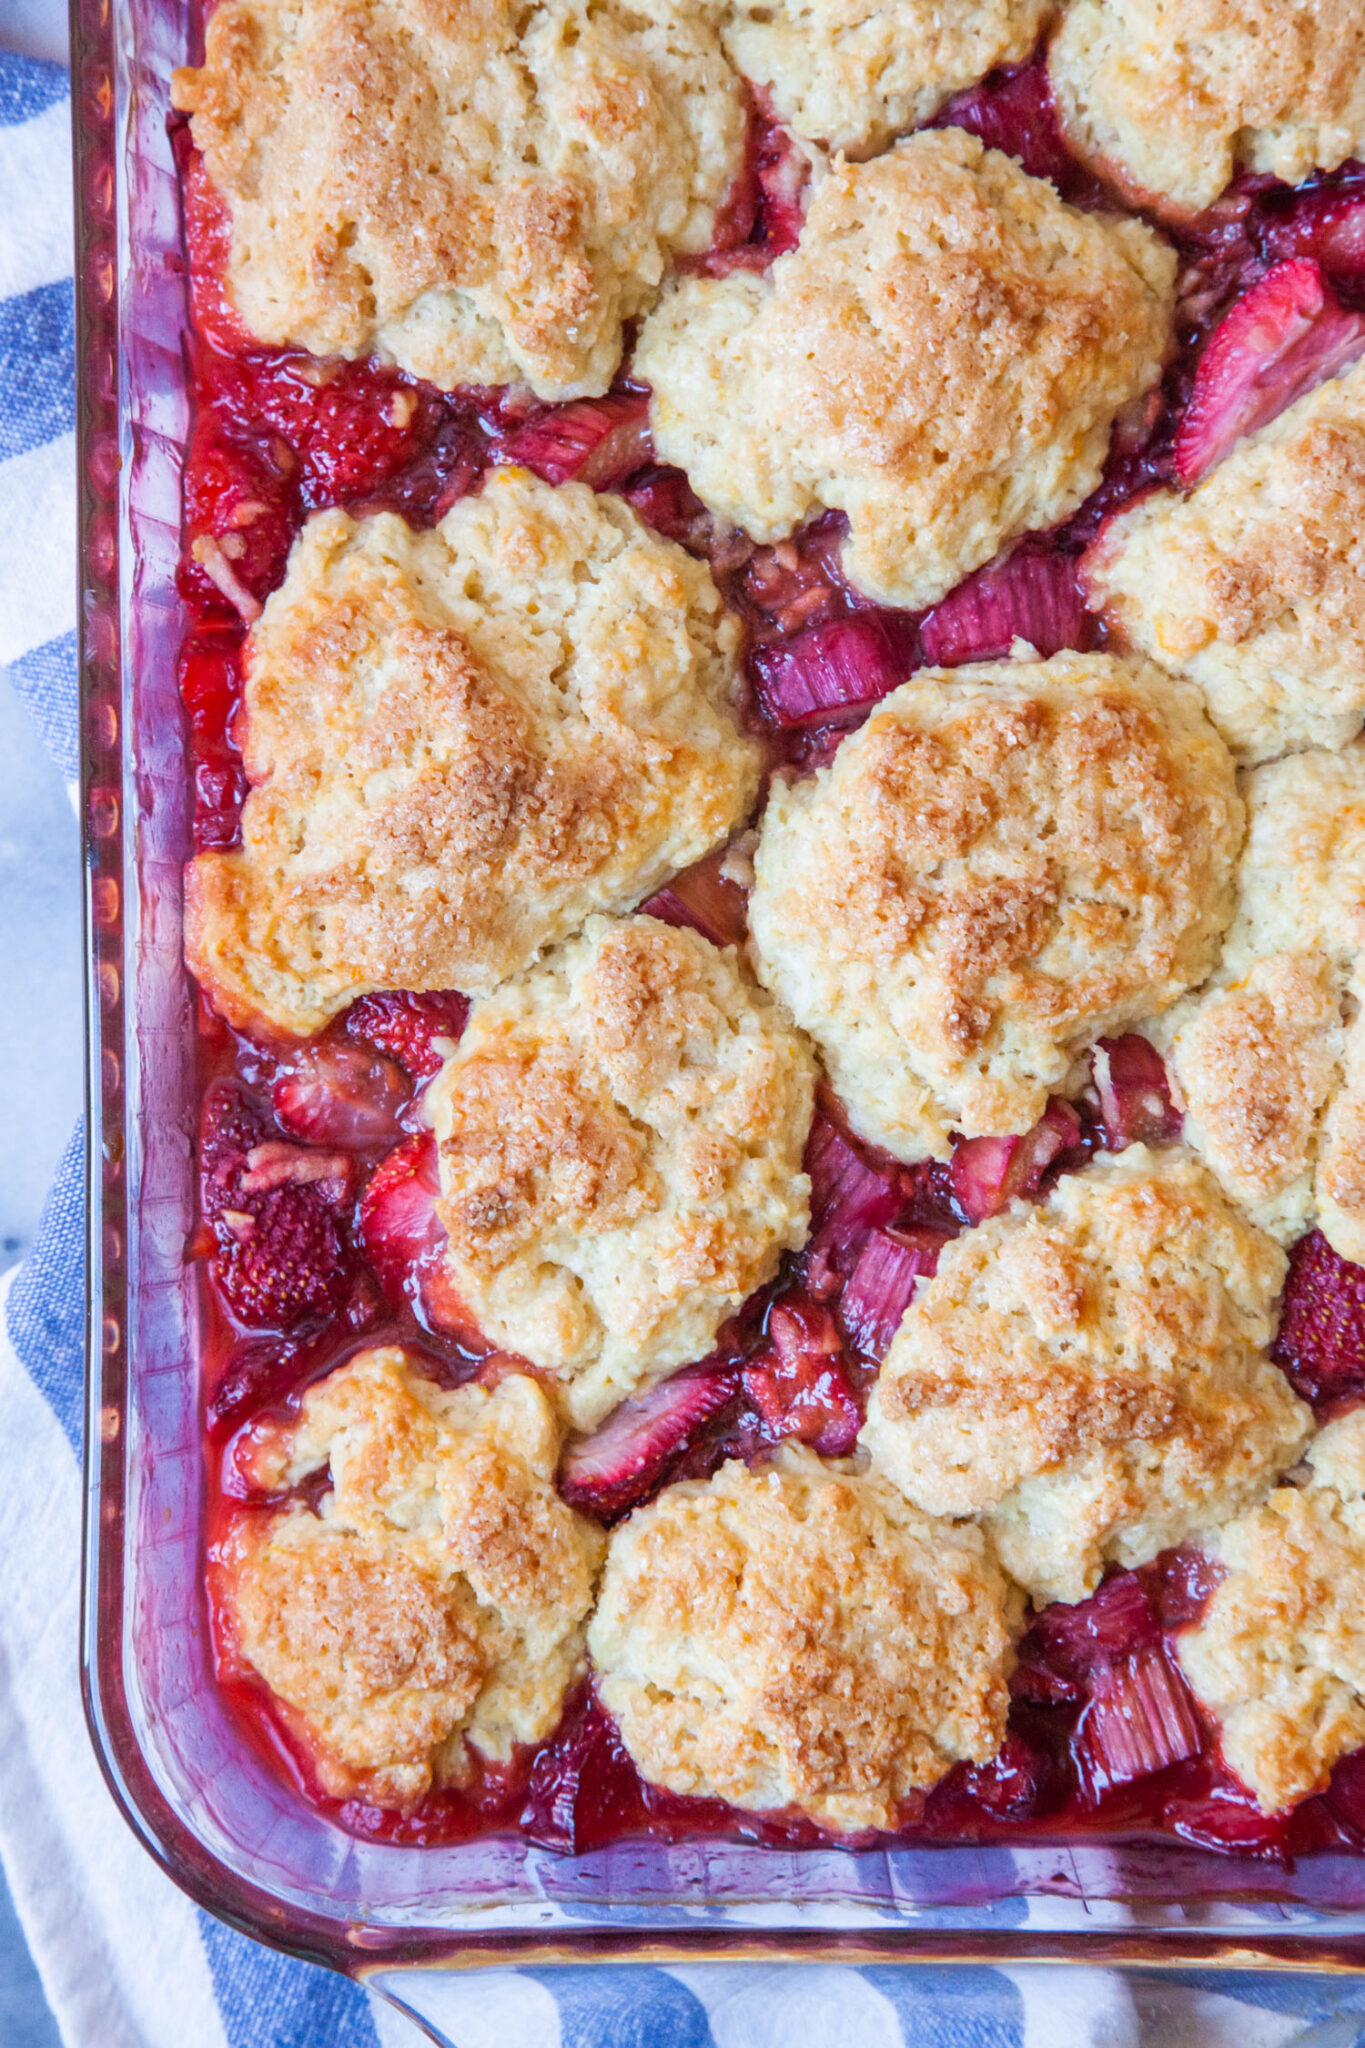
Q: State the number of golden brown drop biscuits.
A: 13